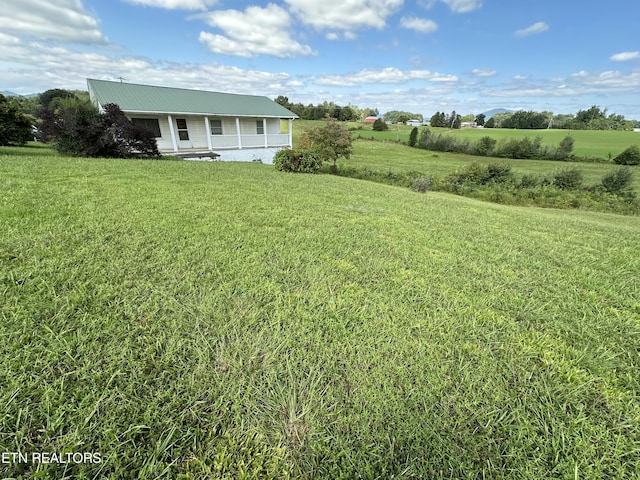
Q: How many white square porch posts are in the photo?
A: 5